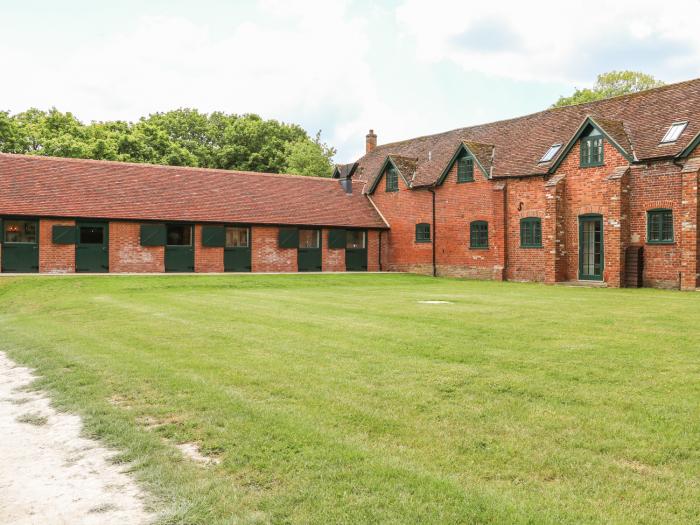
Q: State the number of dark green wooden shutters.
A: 5